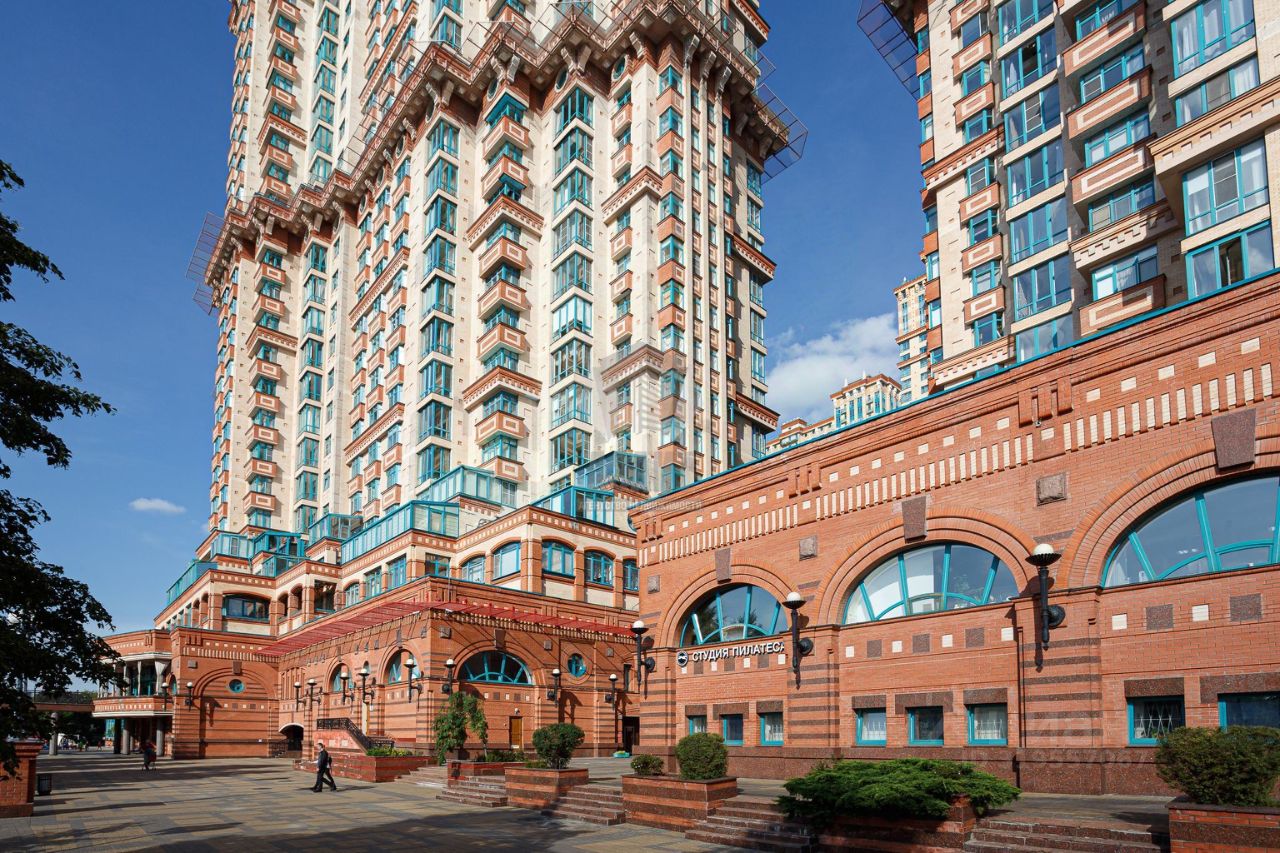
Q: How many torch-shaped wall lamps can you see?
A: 13